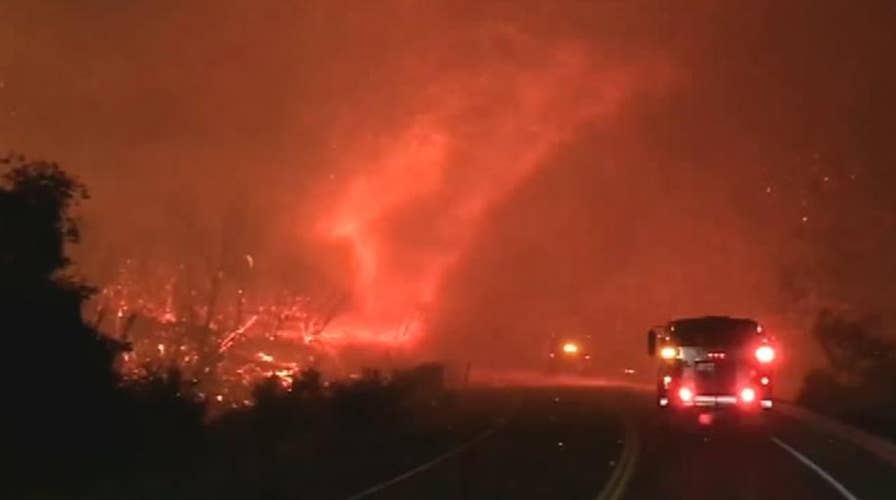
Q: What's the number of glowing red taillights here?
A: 3